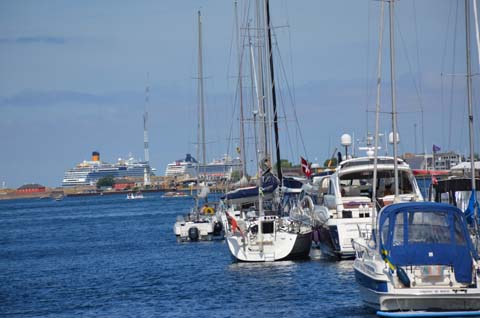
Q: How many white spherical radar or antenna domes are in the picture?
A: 2